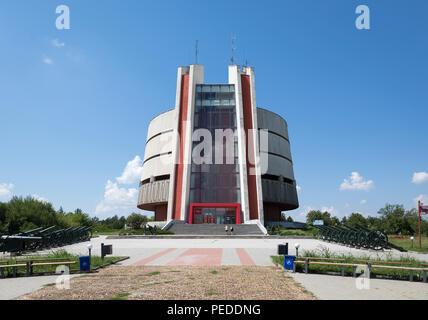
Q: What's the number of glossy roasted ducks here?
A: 0